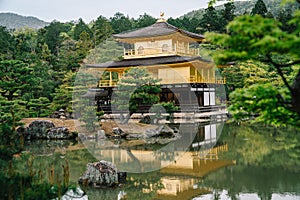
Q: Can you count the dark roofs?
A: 2